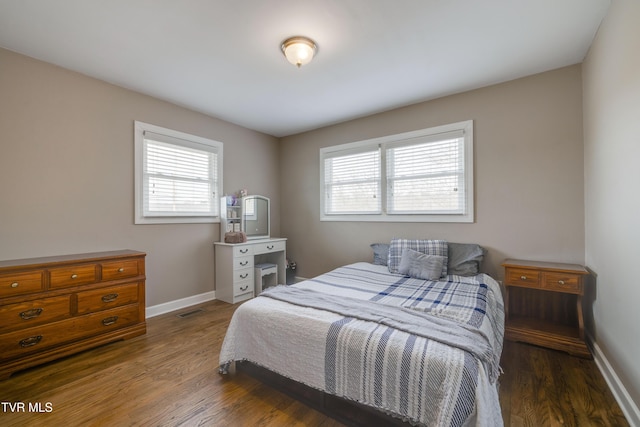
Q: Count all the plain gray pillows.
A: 3